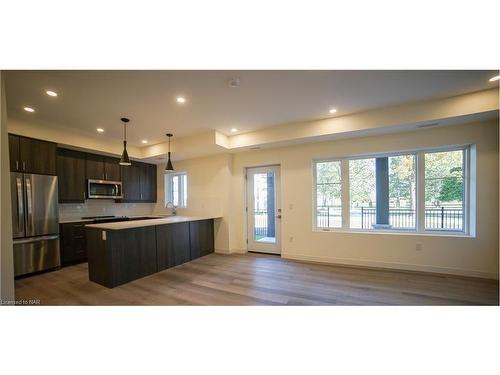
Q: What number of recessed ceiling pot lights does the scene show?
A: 8